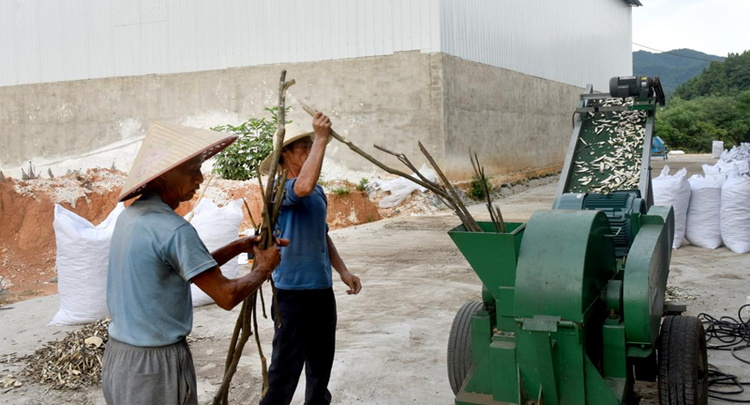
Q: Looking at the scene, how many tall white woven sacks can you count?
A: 5